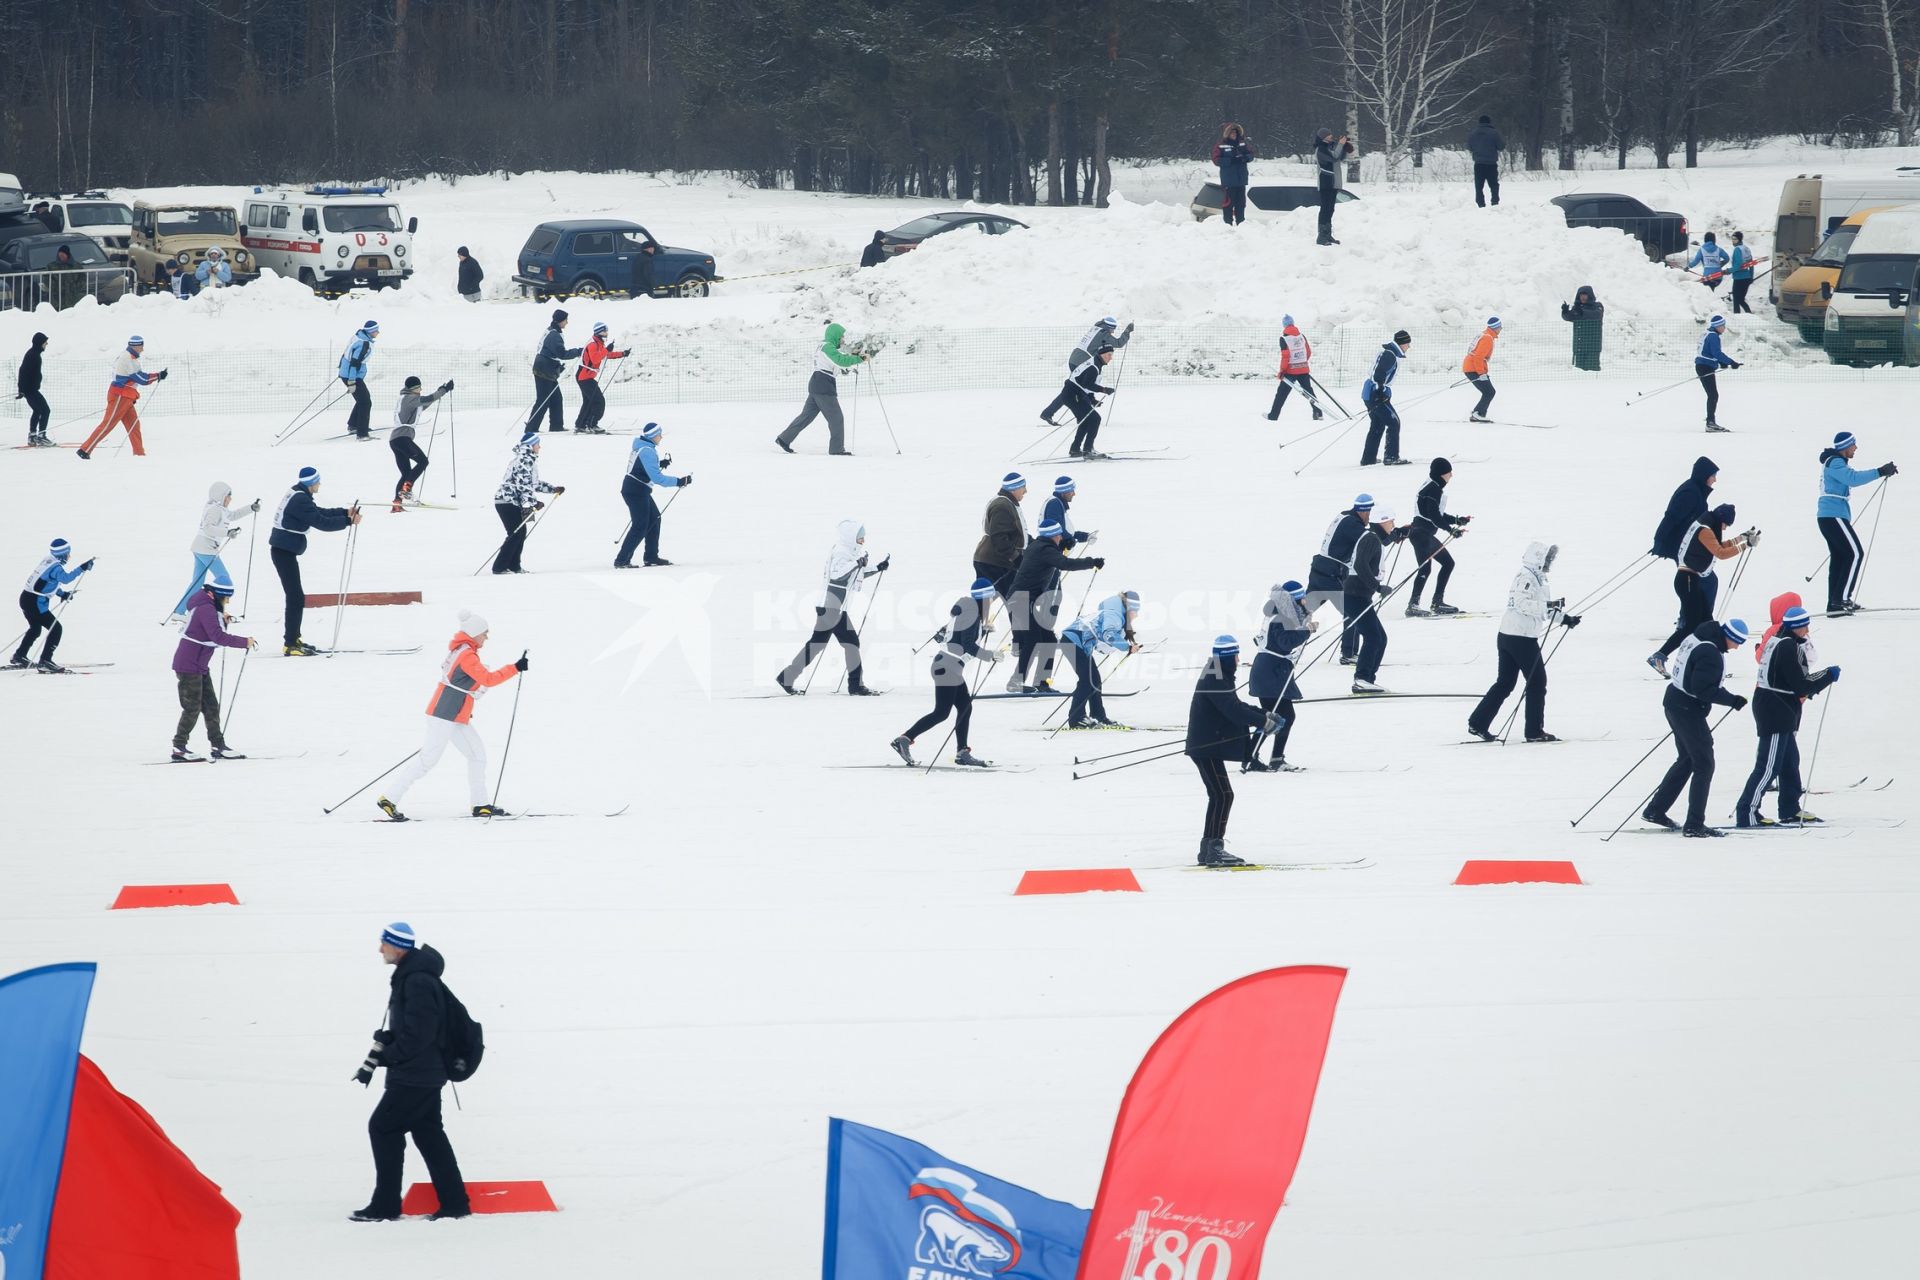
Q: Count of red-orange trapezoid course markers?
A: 4